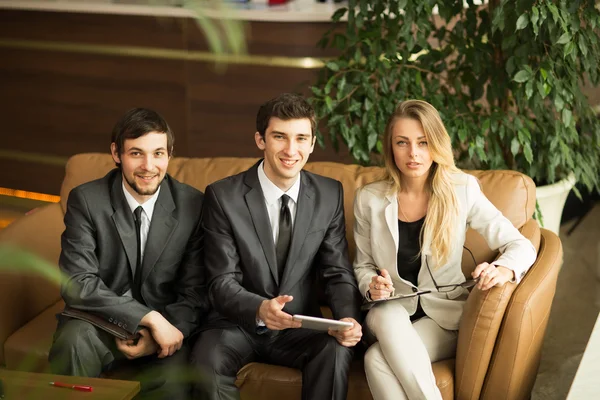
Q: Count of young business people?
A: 3